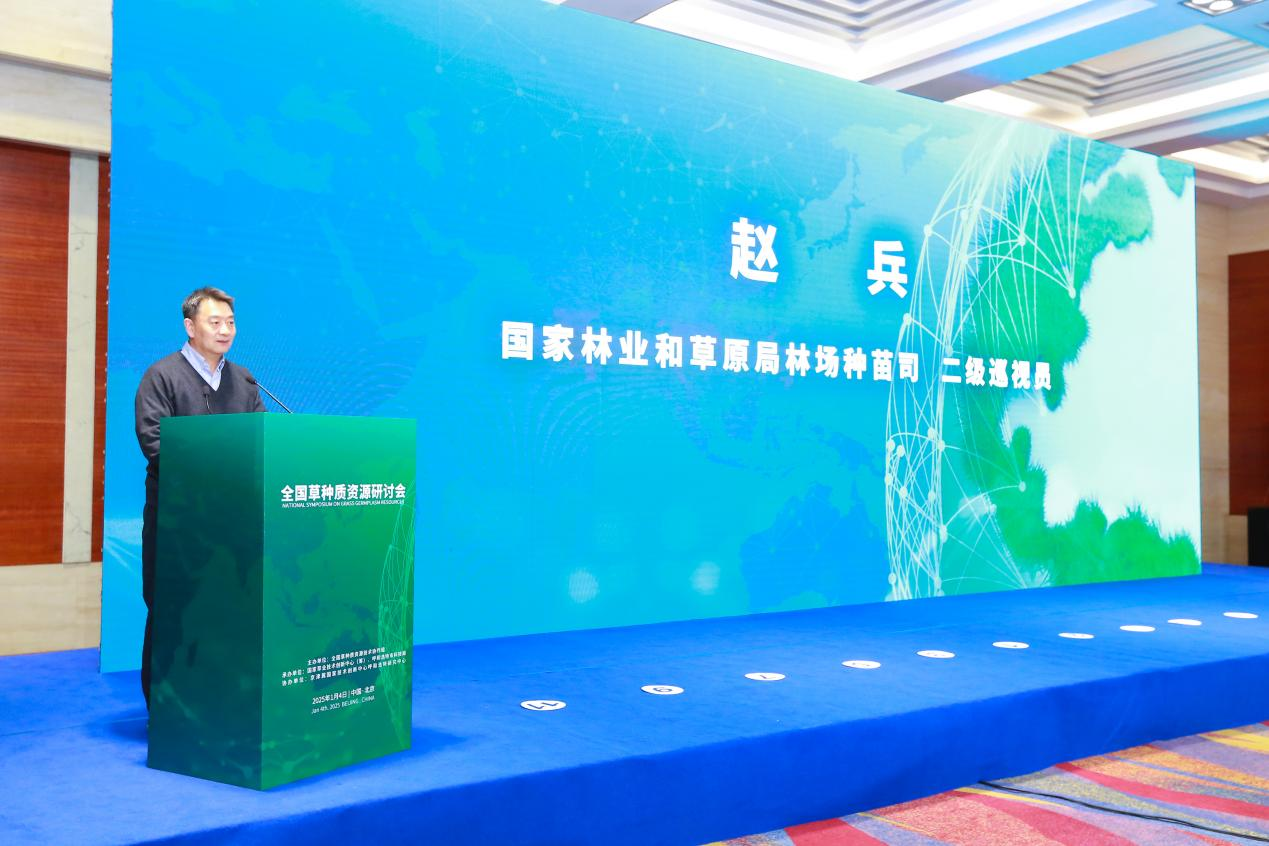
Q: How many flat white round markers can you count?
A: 10